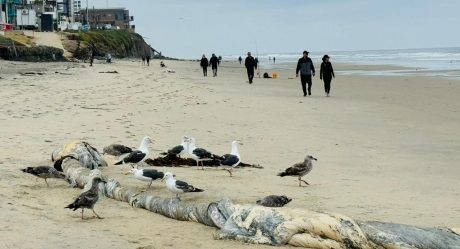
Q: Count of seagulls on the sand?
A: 11